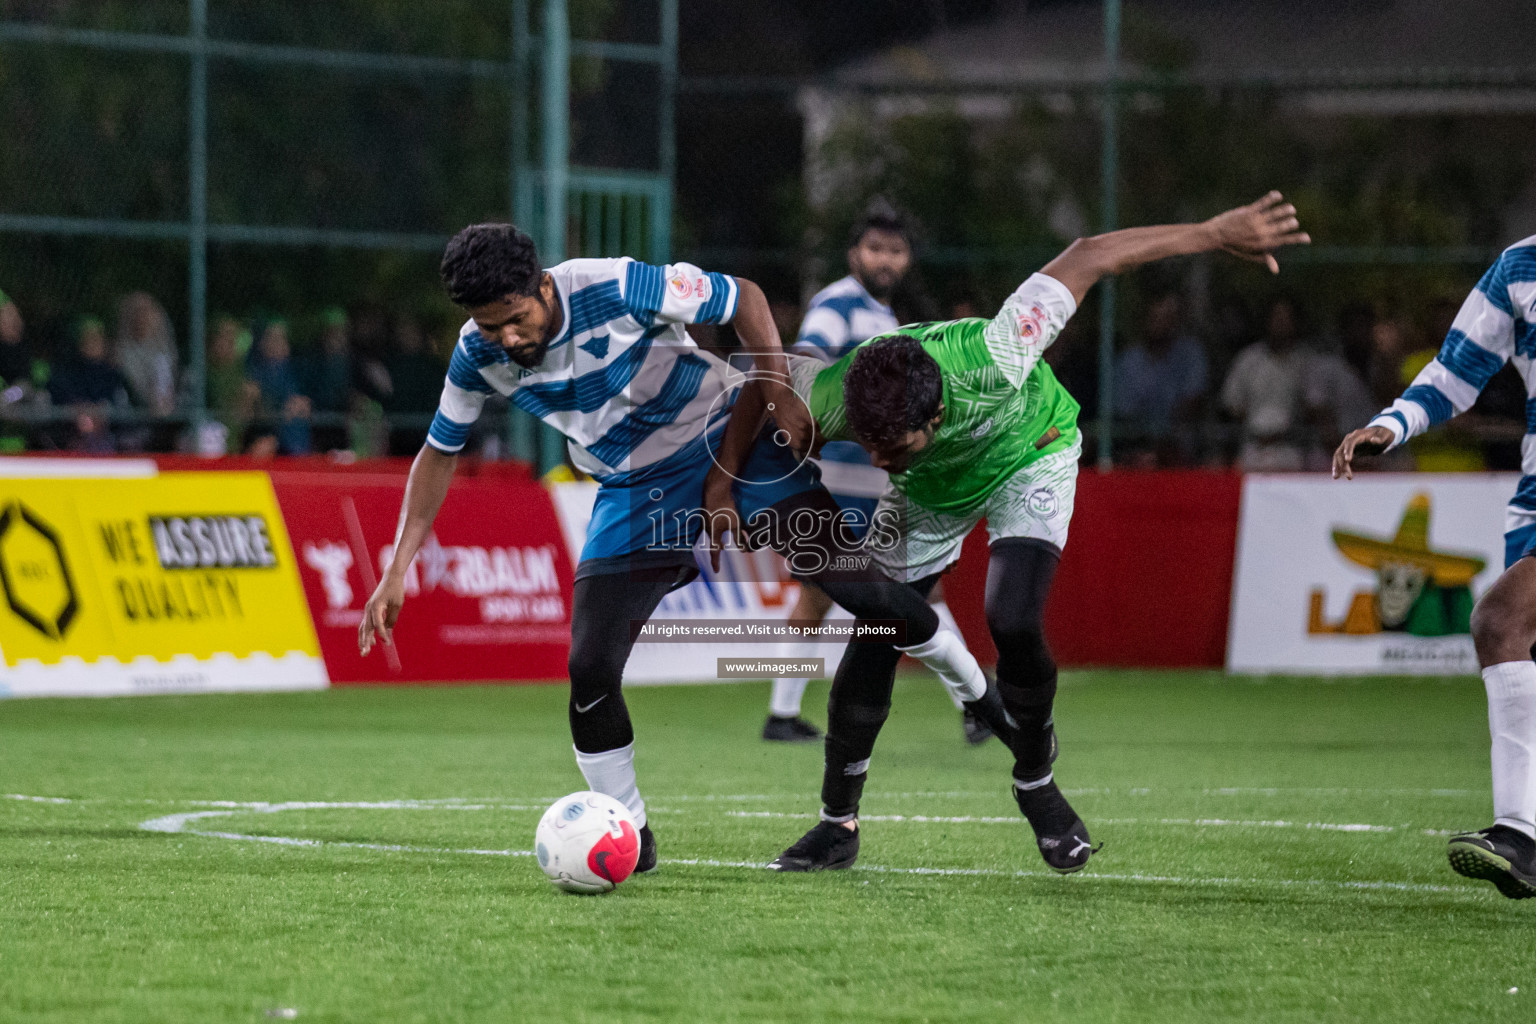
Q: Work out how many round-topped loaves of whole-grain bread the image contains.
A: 0